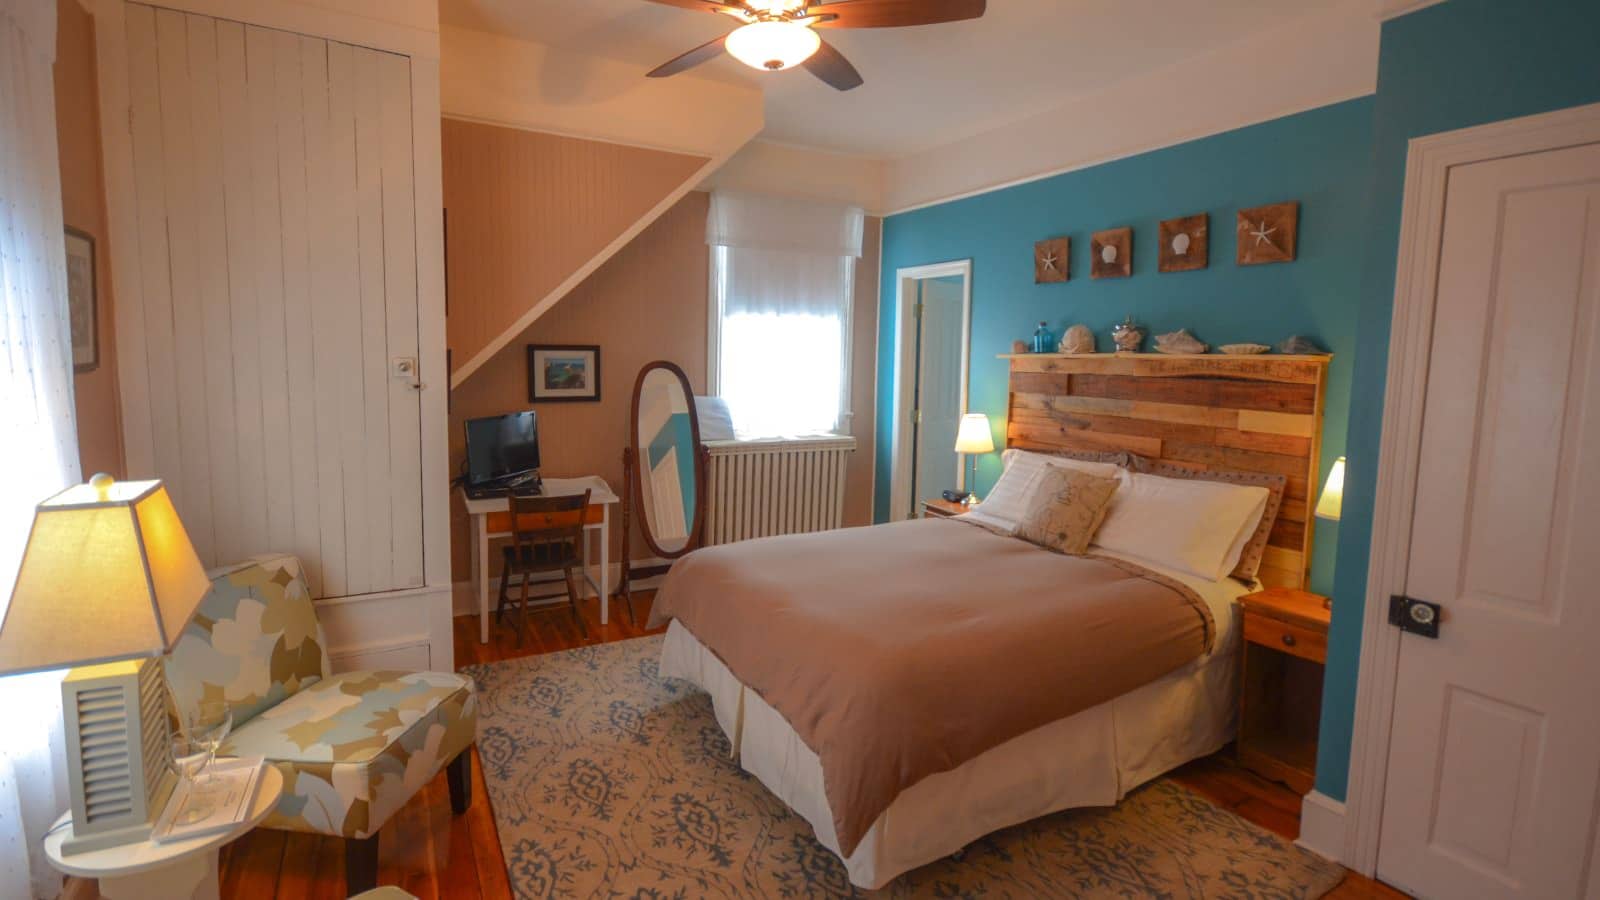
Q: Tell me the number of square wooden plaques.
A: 4